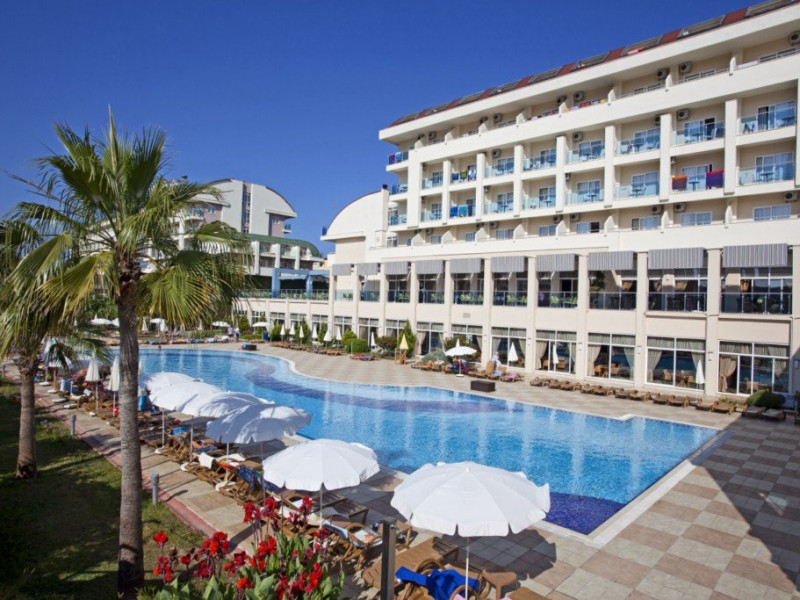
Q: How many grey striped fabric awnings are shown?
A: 10